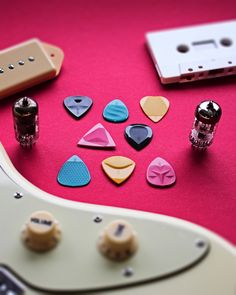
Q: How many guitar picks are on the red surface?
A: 8